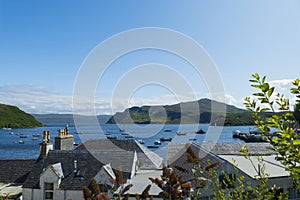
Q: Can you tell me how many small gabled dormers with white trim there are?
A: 2